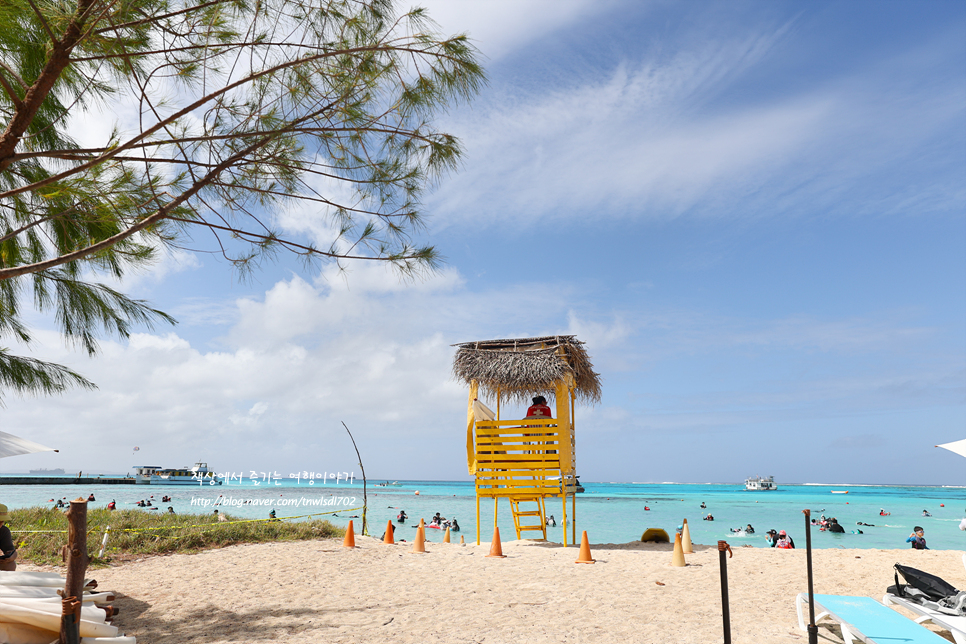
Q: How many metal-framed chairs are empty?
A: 1